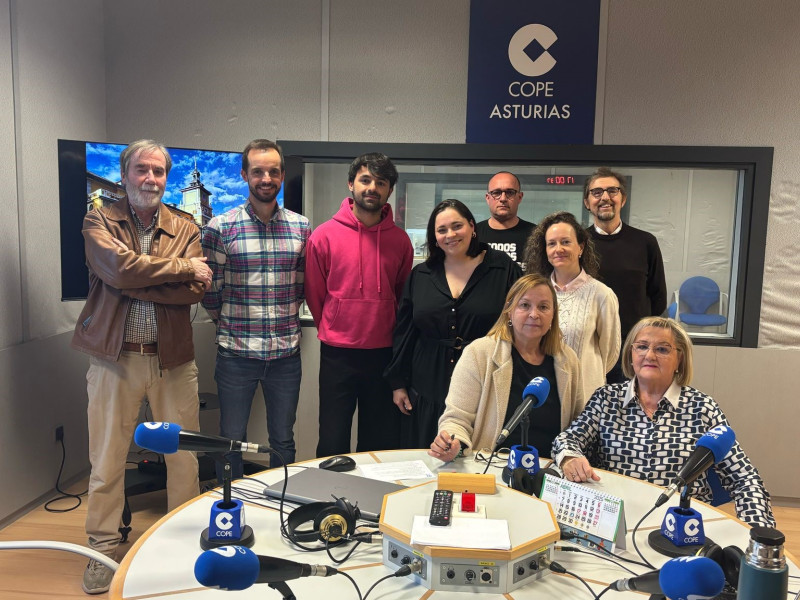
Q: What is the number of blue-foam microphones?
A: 5